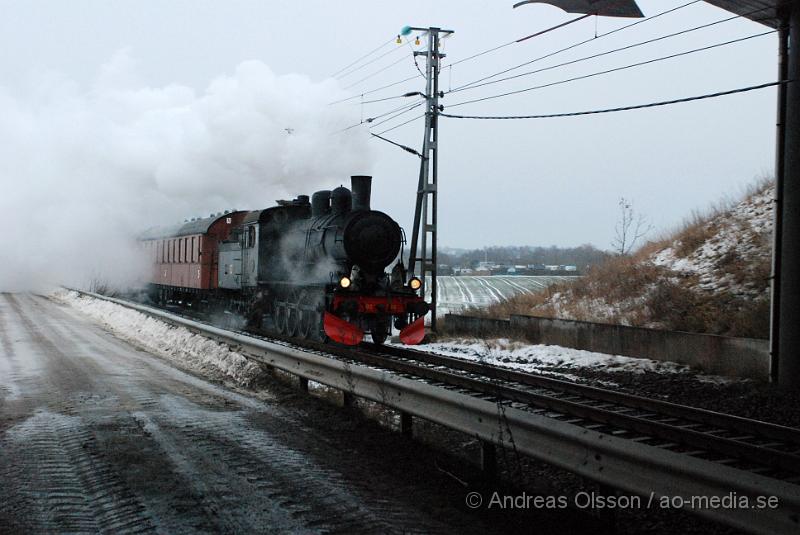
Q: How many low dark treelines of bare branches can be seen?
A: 1